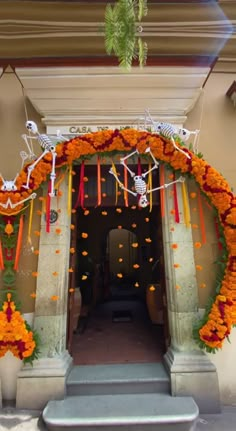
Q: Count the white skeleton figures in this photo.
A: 4